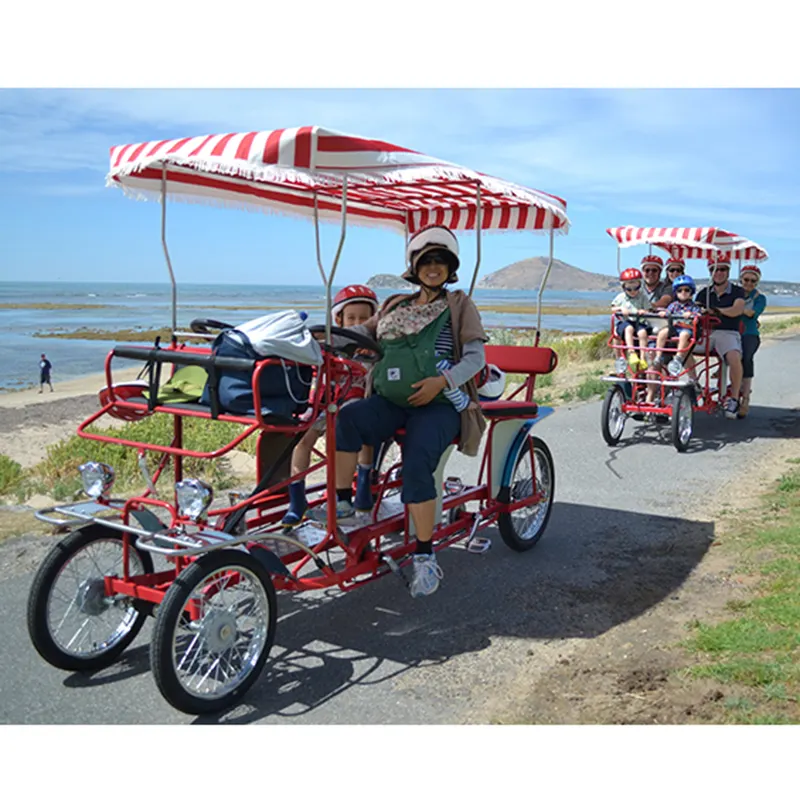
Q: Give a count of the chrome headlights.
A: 4